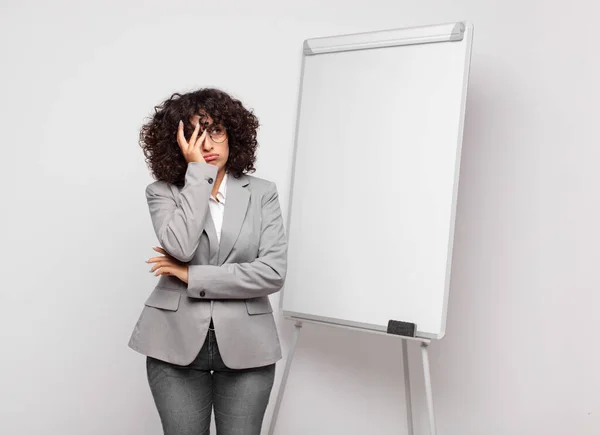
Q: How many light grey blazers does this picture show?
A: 1